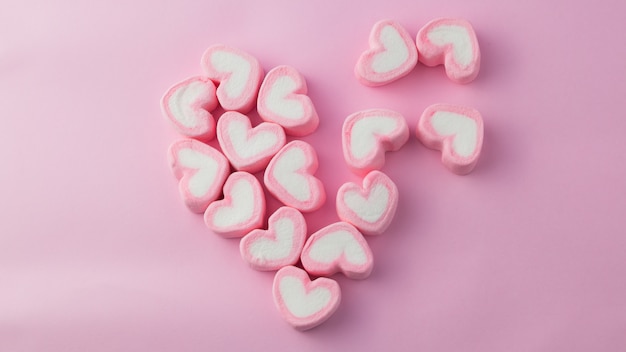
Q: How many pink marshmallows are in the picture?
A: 15